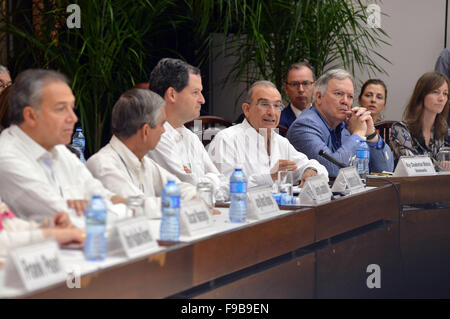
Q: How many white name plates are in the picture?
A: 7